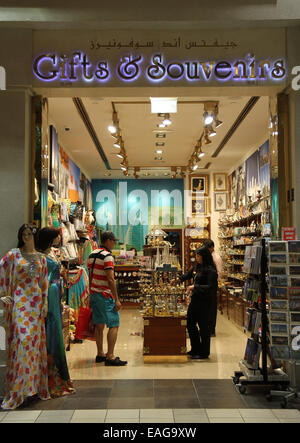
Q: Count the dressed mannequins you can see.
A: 2